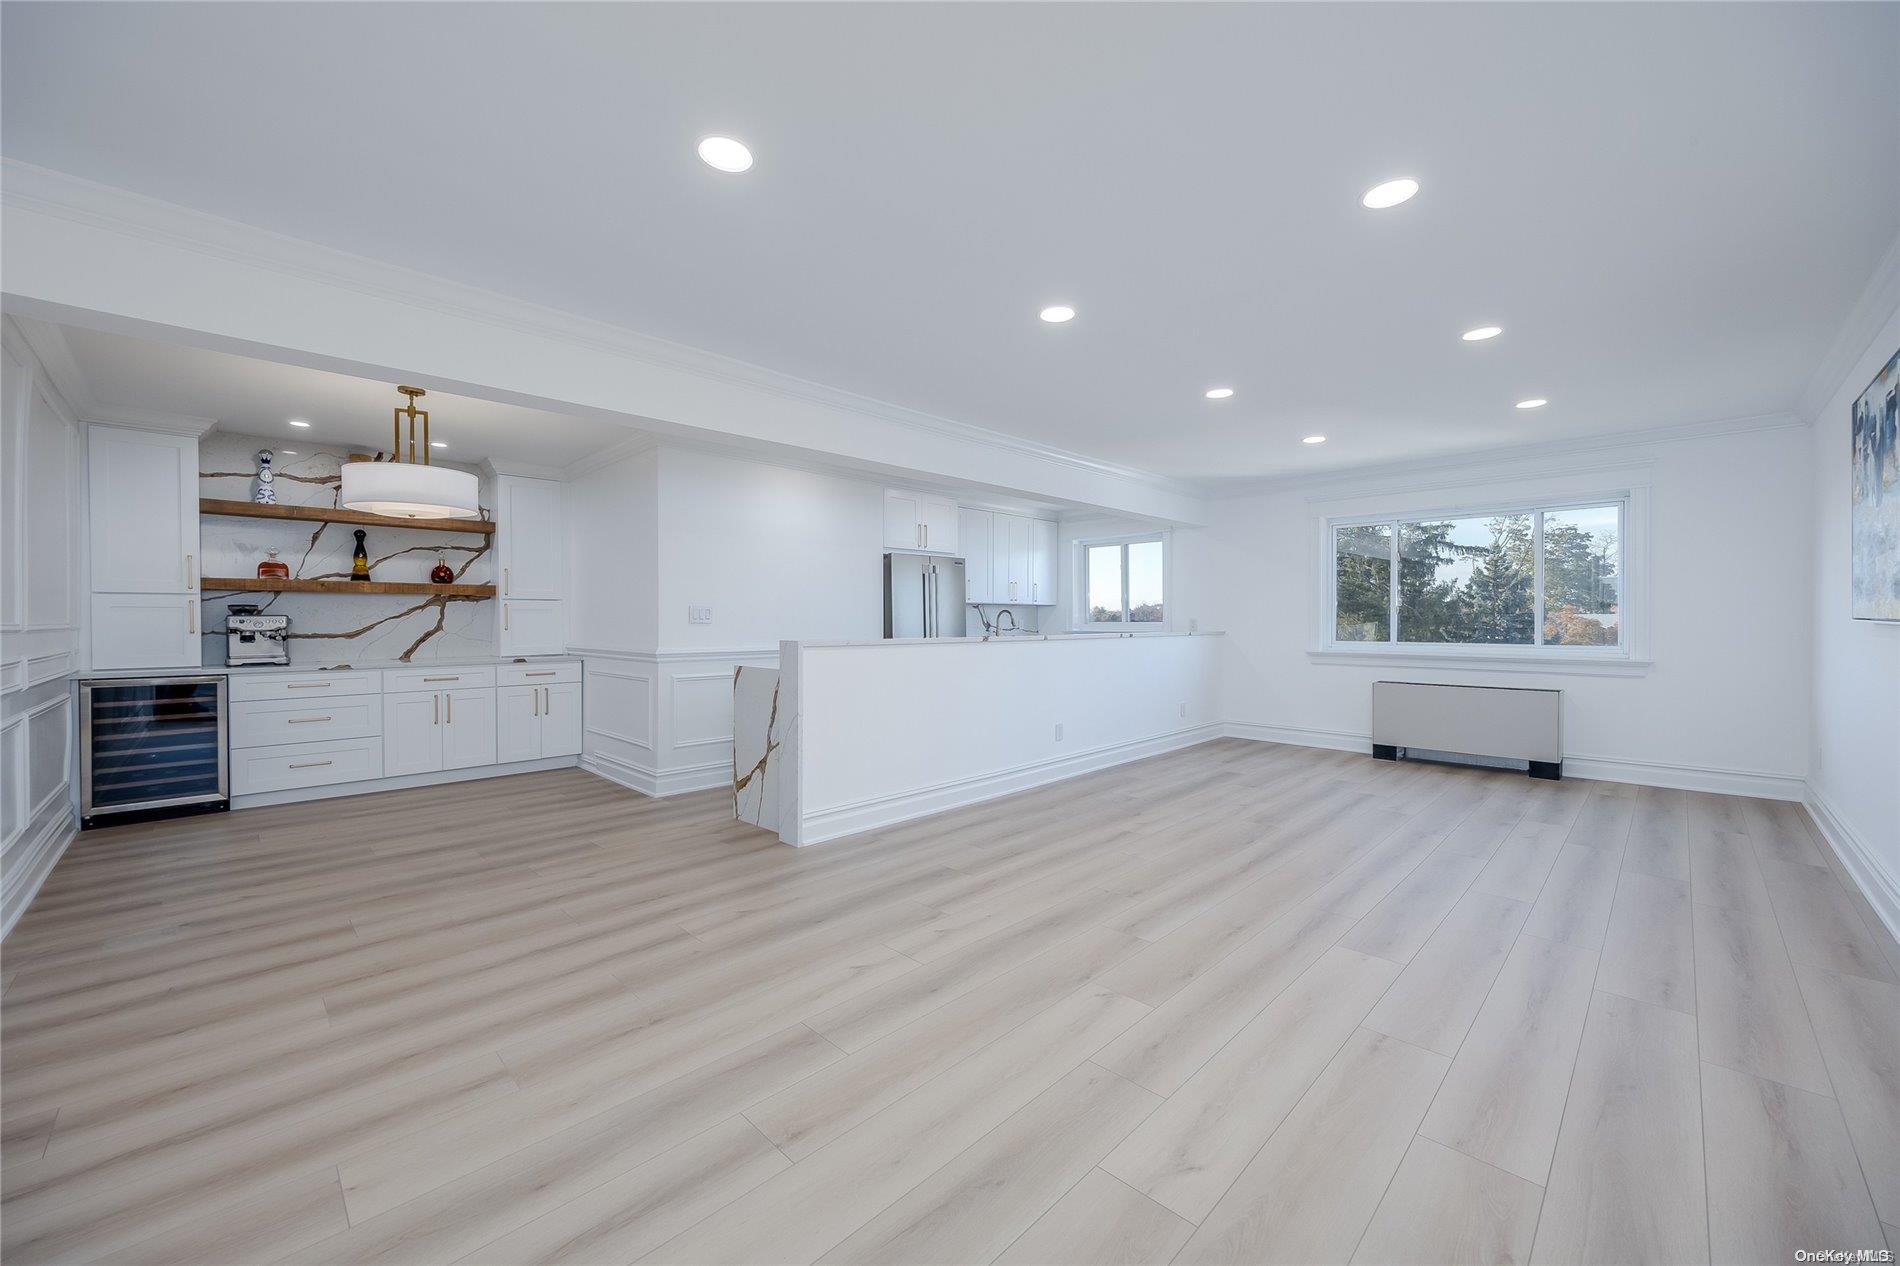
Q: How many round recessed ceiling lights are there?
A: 9